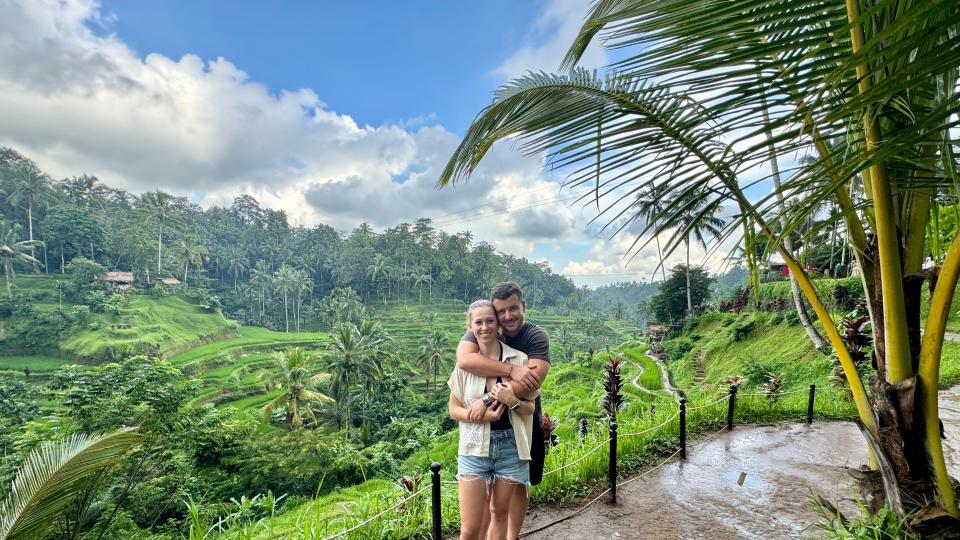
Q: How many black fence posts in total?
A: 5